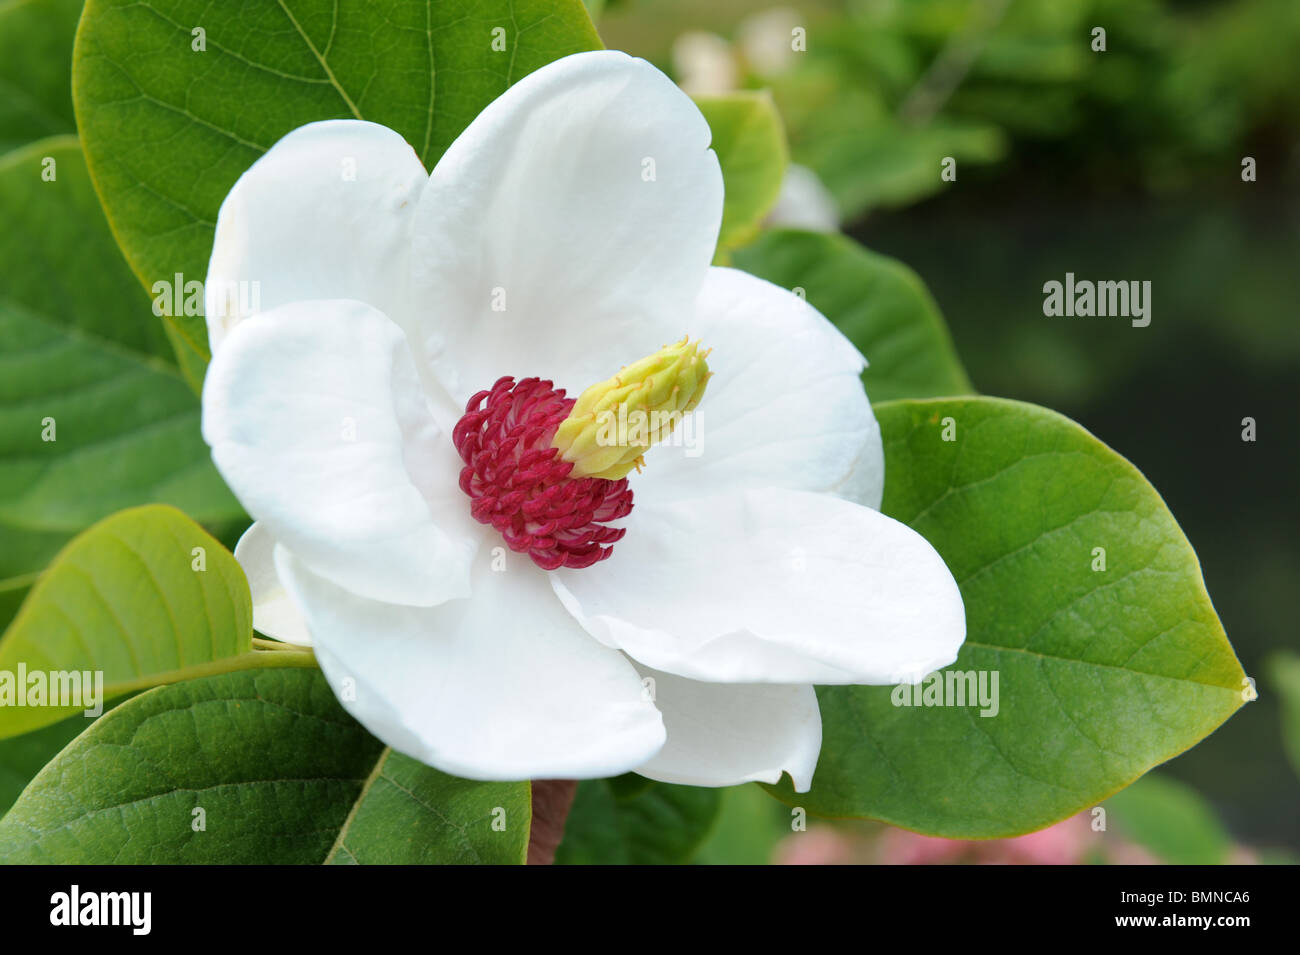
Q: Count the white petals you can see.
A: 8